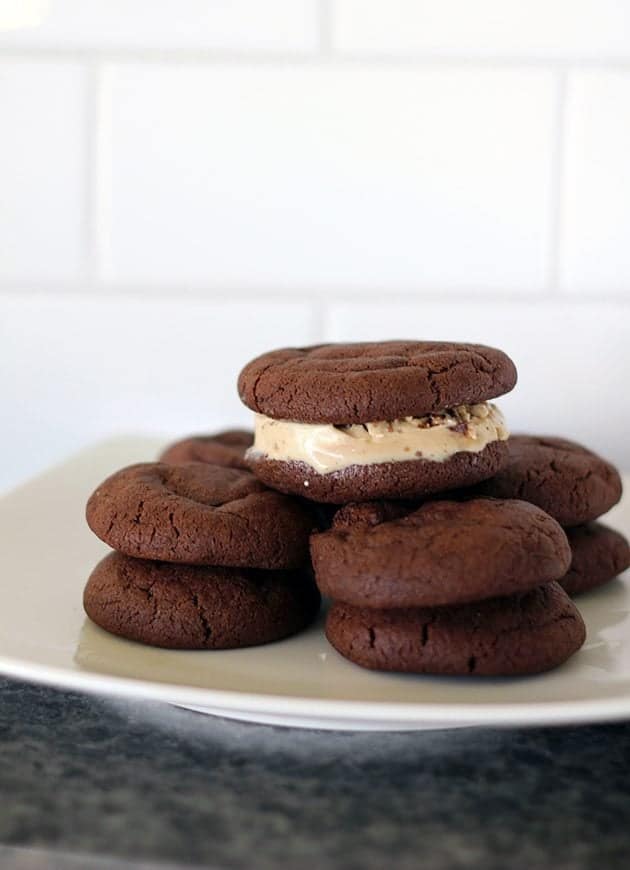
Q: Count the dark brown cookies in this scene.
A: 9